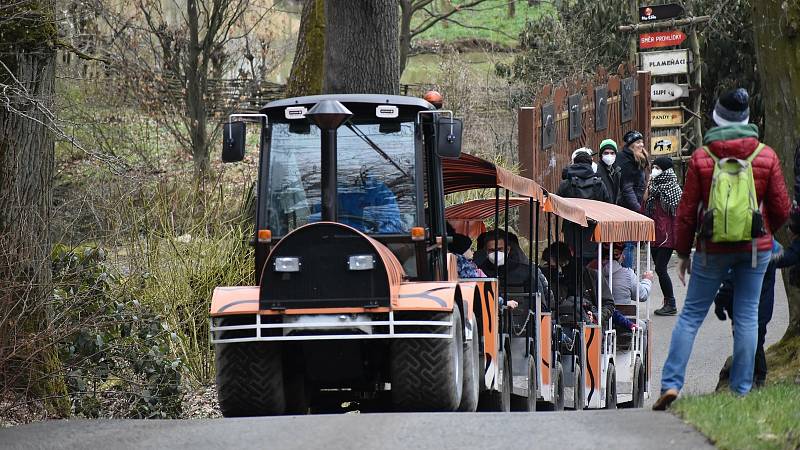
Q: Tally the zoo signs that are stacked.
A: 6